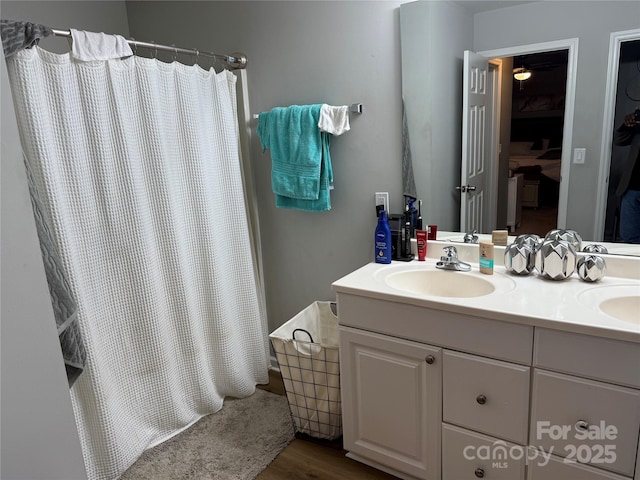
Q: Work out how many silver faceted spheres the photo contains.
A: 3